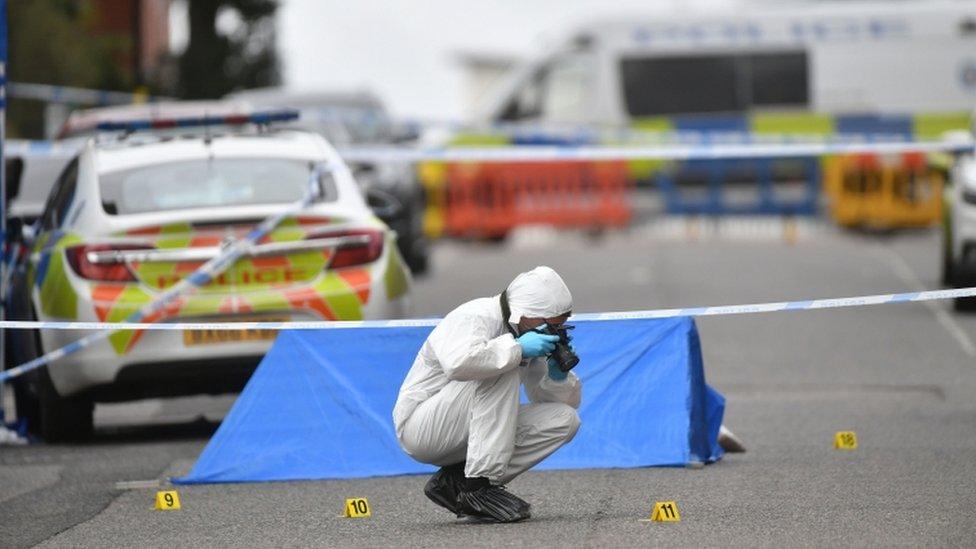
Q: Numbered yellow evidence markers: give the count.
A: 4